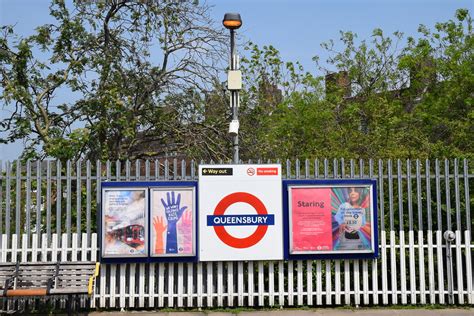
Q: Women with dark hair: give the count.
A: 1